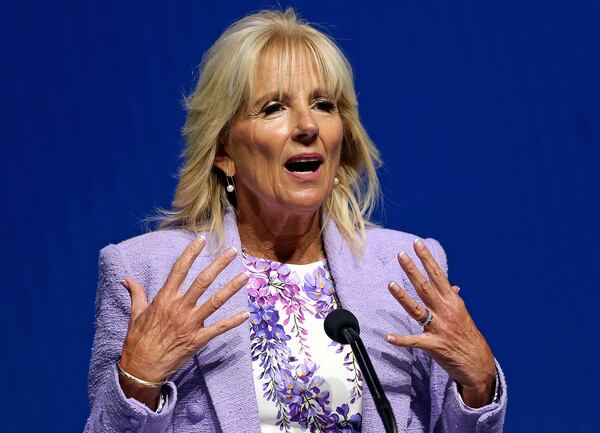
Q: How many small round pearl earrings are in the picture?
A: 2